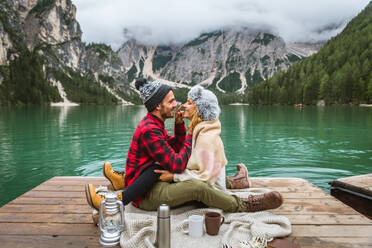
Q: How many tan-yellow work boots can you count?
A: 2